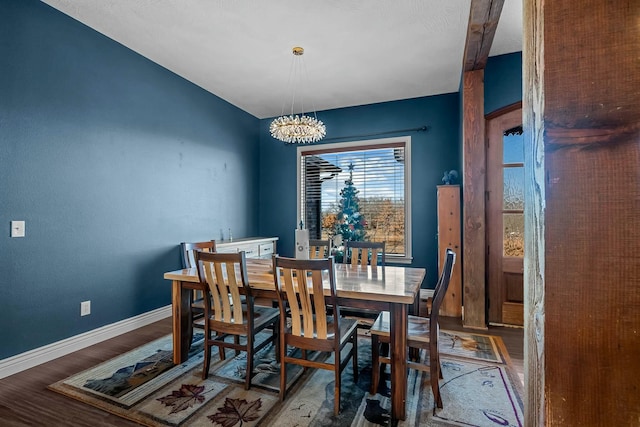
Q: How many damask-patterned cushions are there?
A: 0